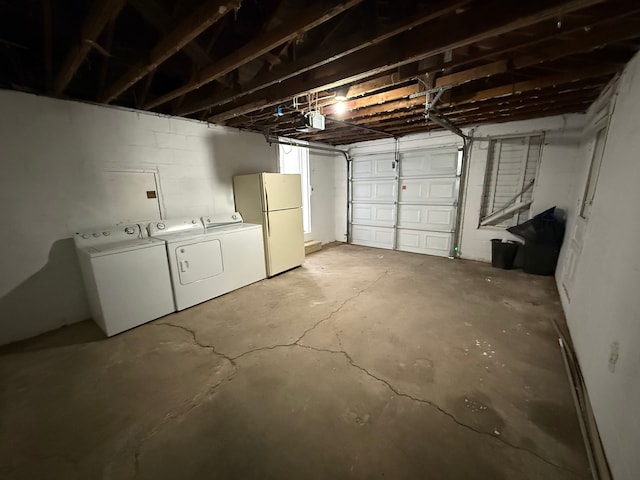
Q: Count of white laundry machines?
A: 3